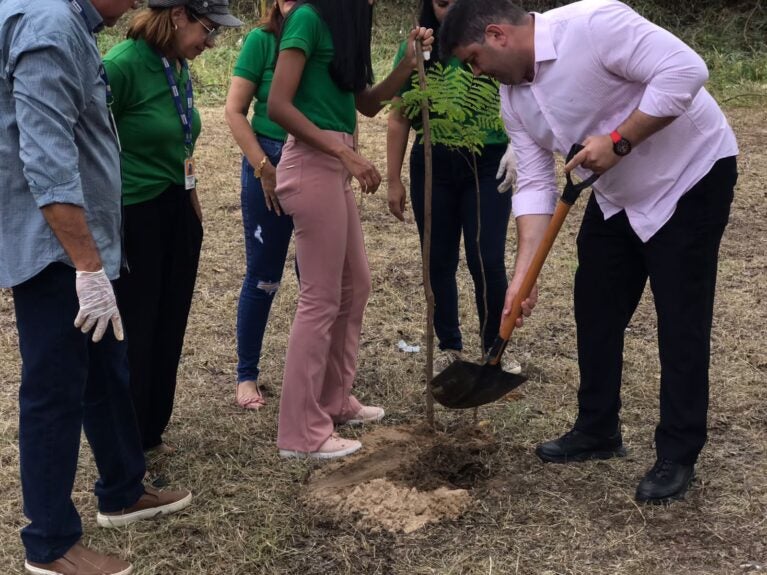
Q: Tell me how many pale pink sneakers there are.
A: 2